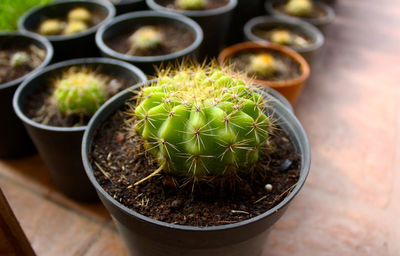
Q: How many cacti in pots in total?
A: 11